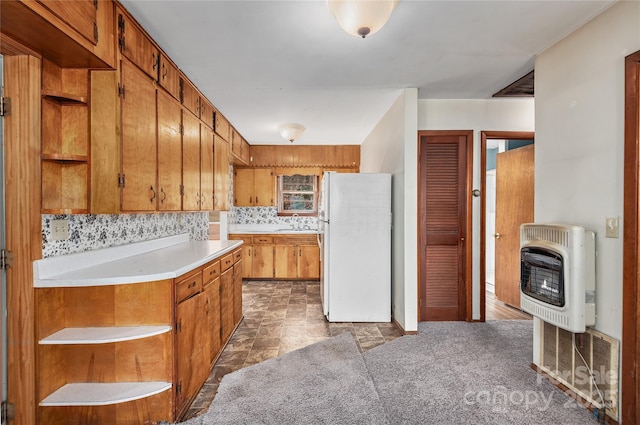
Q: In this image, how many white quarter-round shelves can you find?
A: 2